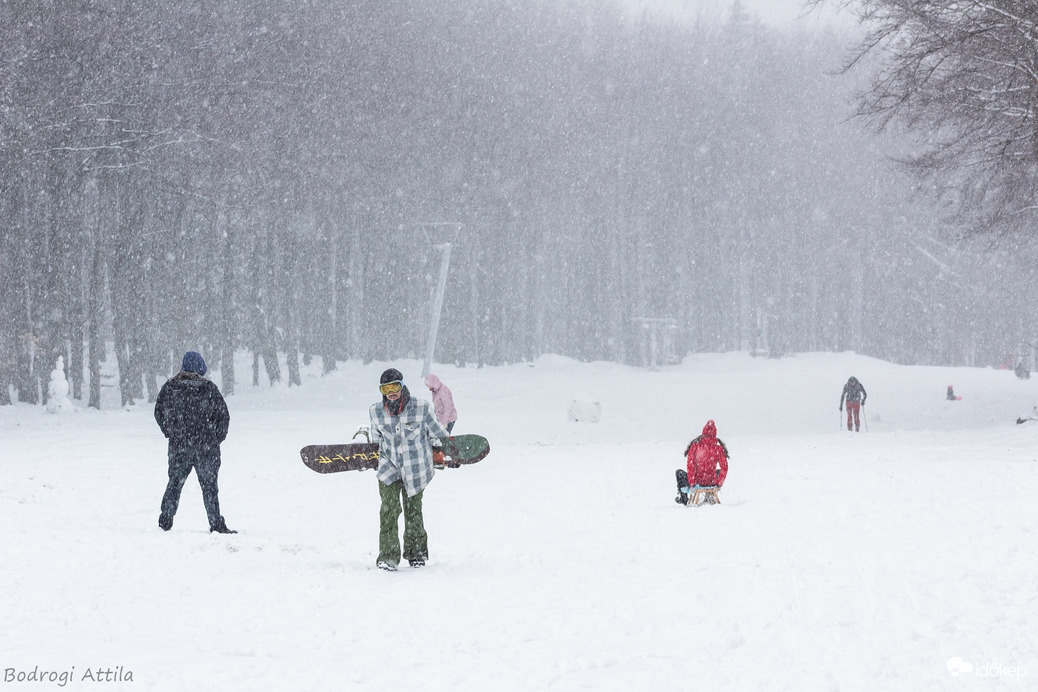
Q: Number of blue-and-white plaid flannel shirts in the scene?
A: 1